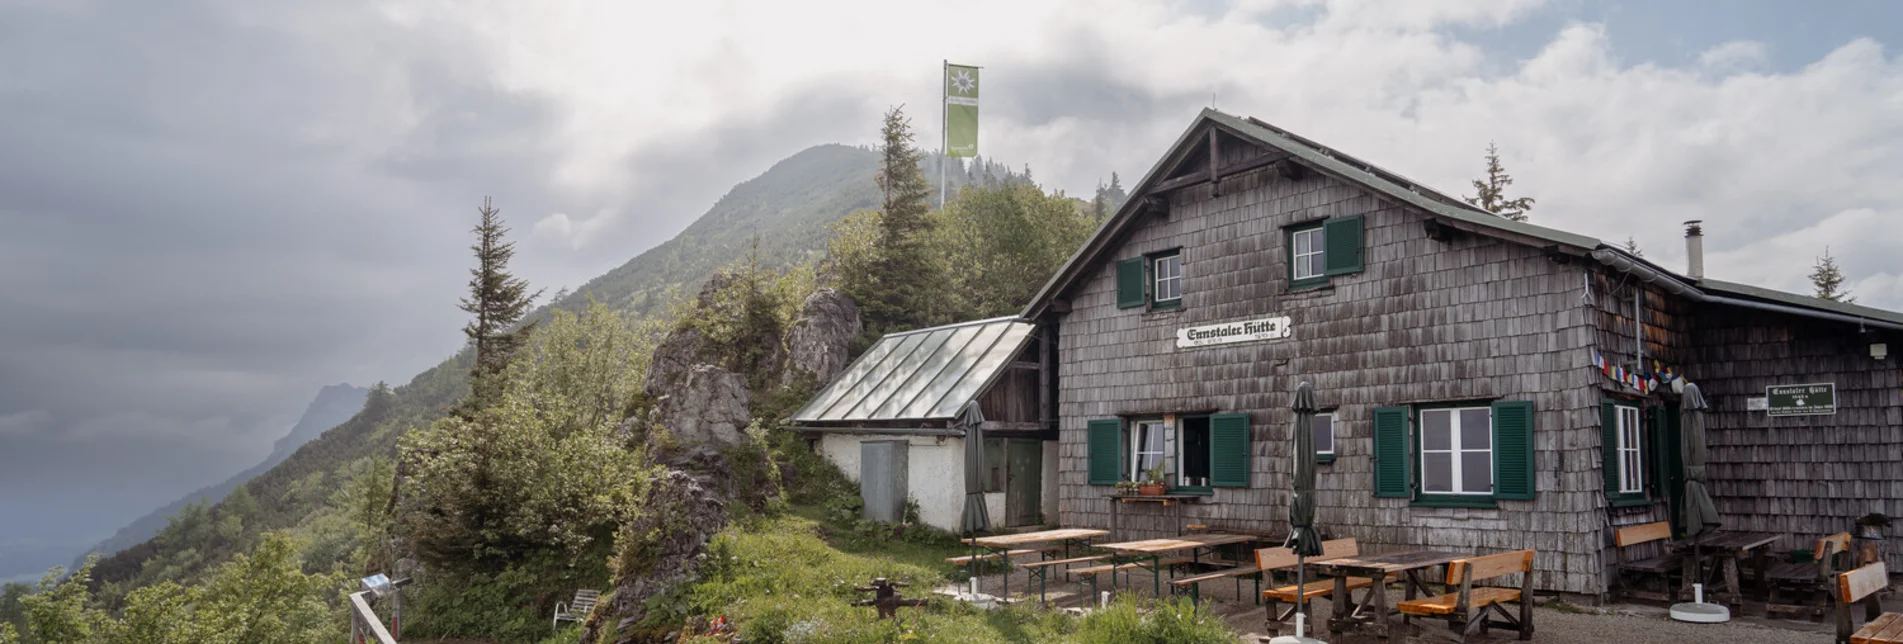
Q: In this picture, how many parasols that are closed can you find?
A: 3